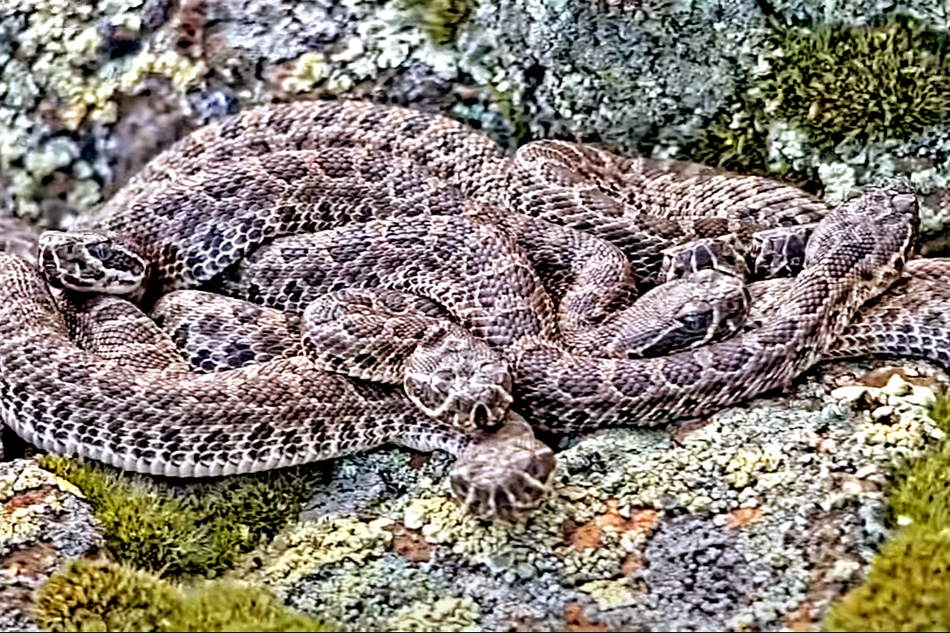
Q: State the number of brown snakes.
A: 7